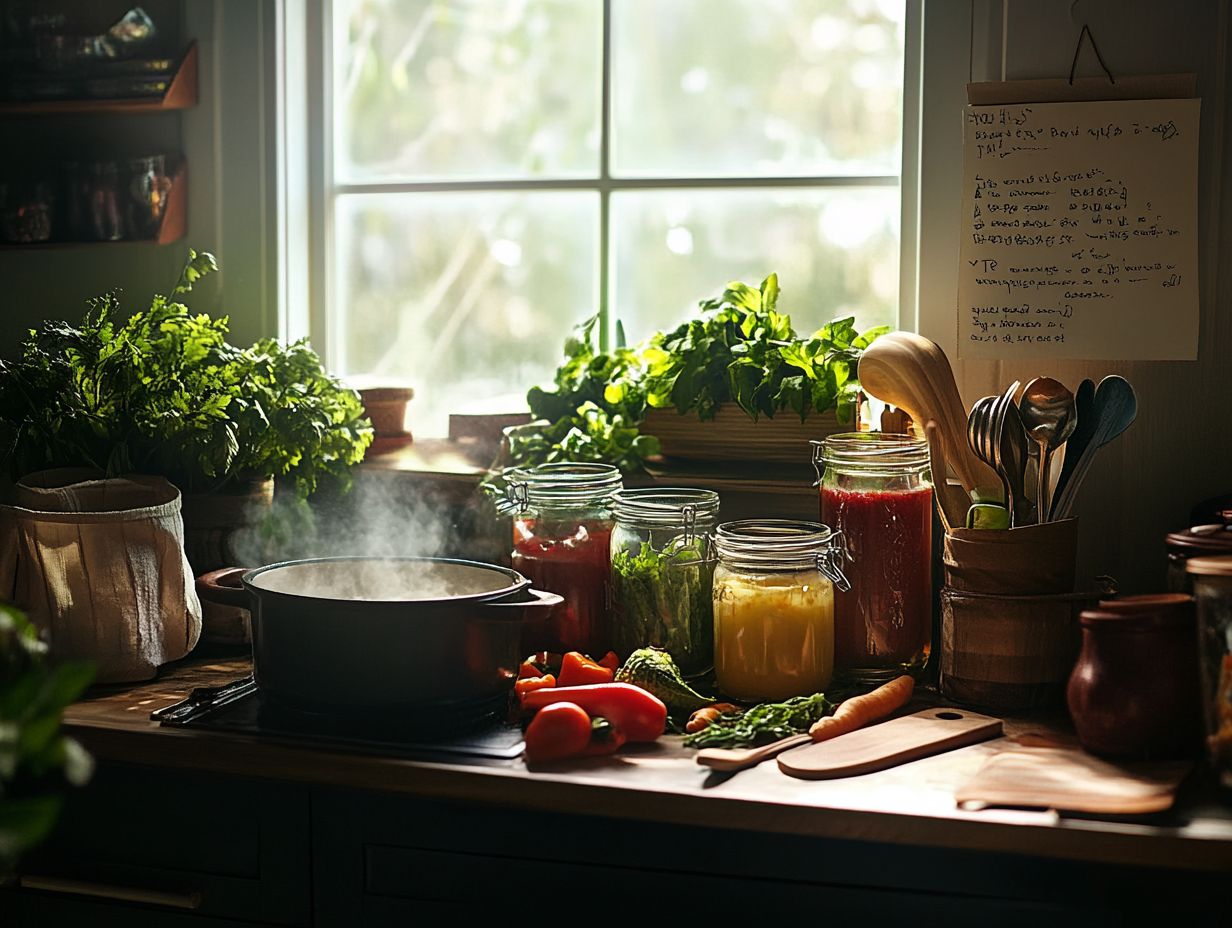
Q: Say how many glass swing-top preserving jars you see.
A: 4